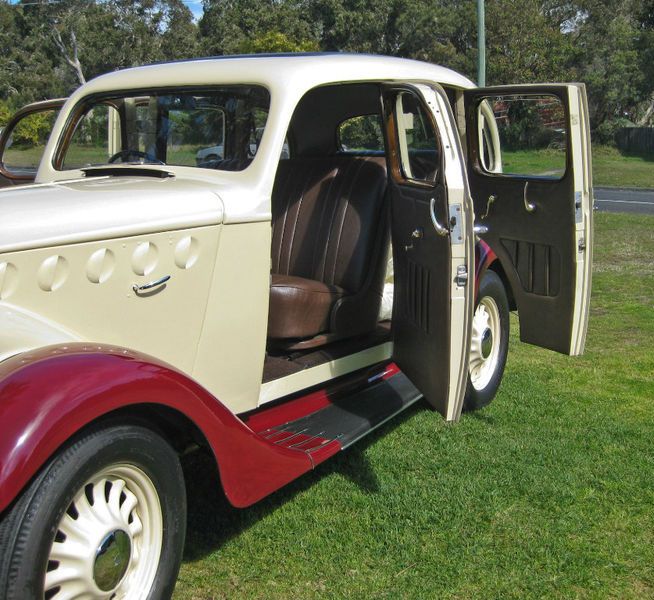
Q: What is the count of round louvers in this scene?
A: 5